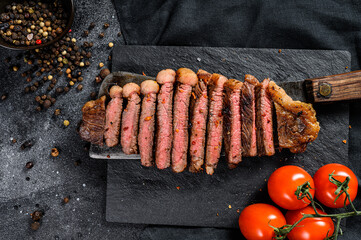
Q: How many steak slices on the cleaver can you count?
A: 12